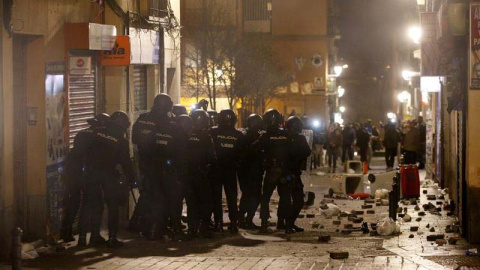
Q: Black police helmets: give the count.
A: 11